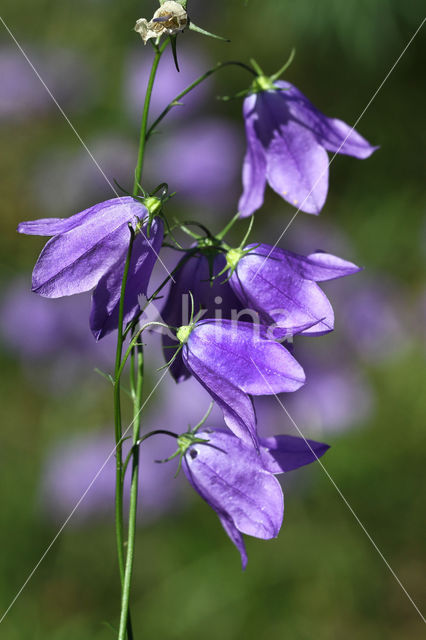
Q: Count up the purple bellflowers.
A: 6